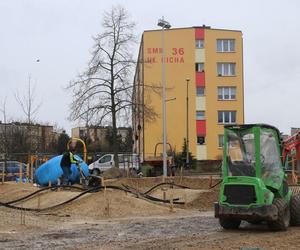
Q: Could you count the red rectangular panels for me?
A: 3